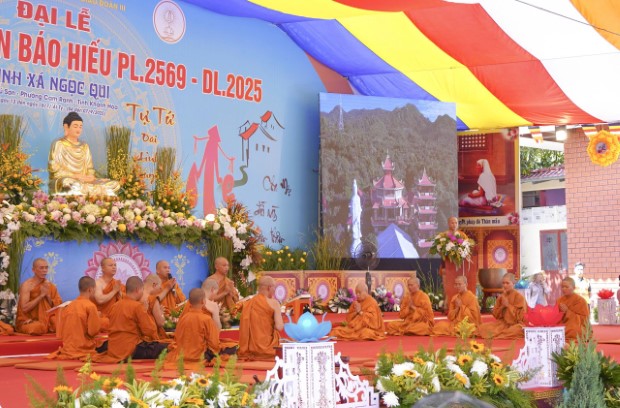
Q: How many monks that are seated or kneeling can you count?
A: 15